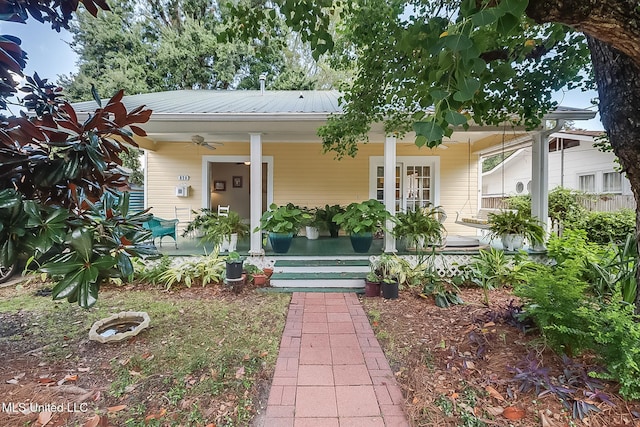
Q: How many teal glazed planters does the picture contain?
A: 2